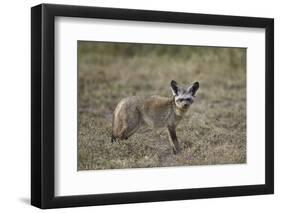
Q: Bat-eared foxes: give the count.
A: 1